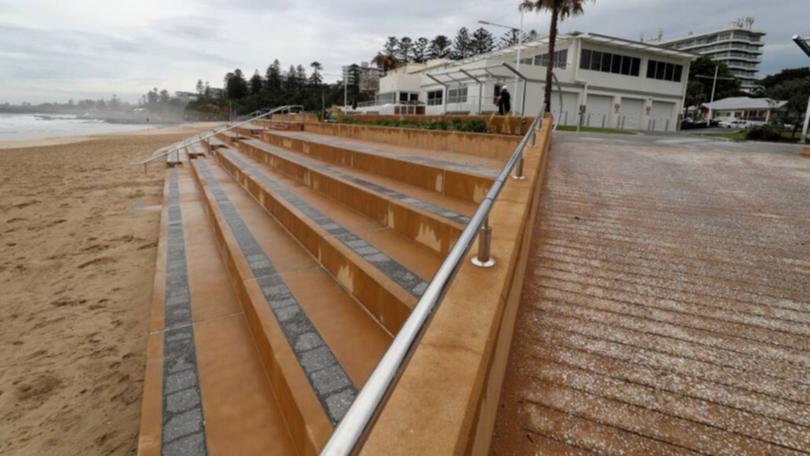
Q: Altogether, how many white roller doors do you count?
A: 4